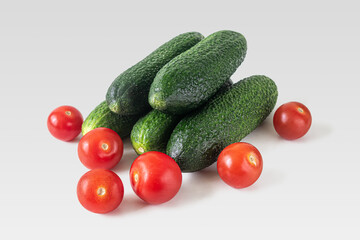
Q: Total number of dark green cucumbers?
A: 5